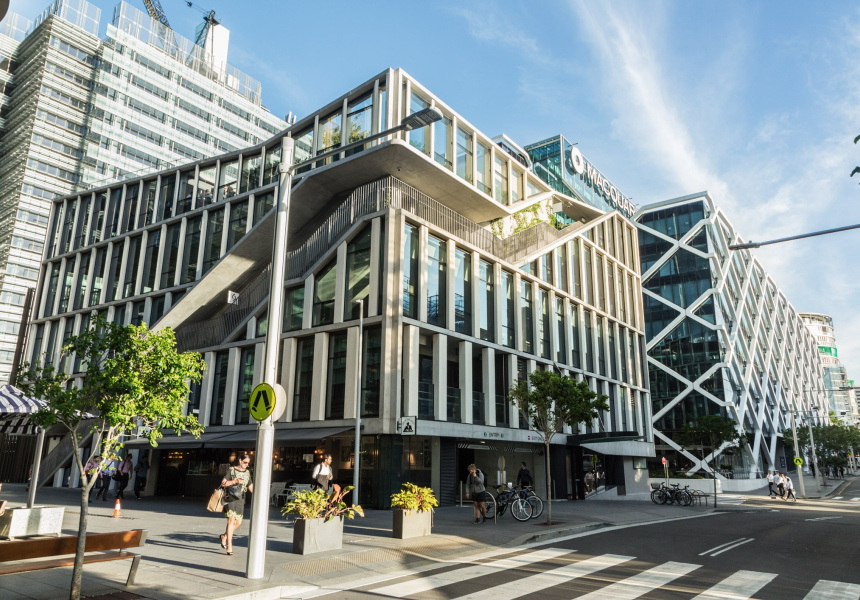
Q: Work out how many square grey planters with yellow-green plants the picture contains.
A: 2